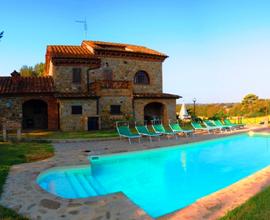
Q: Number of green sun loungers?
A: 8